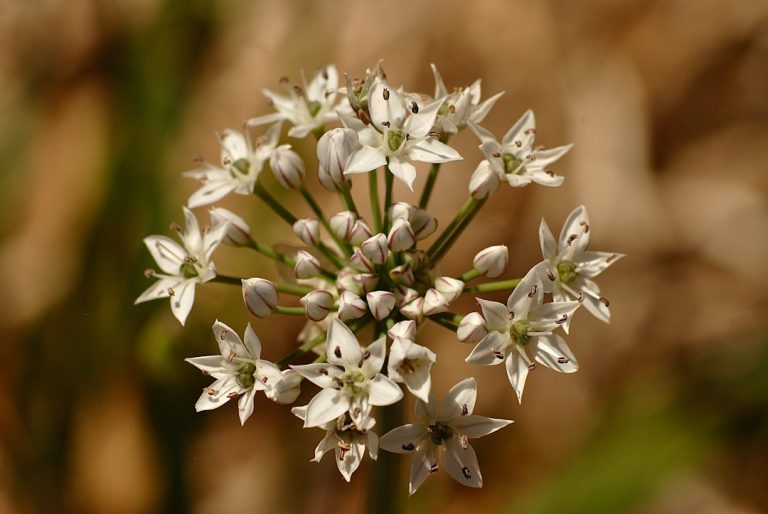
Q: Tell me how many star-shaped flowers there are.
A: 12